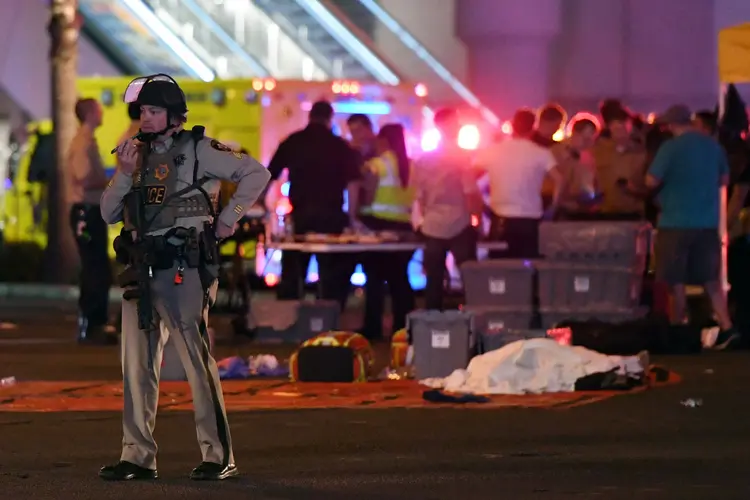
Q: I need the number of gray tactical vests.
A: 1